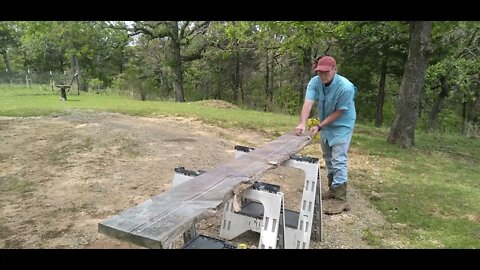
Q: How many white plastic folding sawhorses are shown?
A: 2